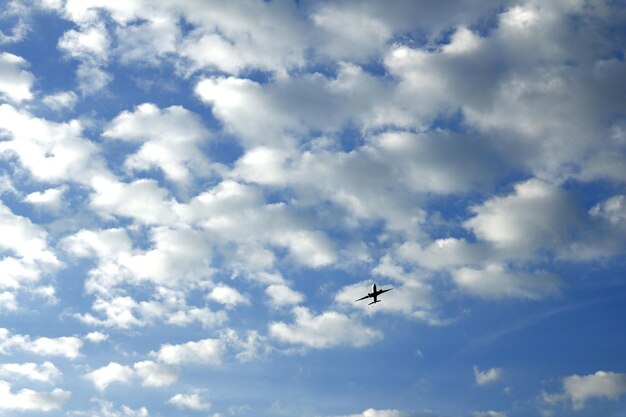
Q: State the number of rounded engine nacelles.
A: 2